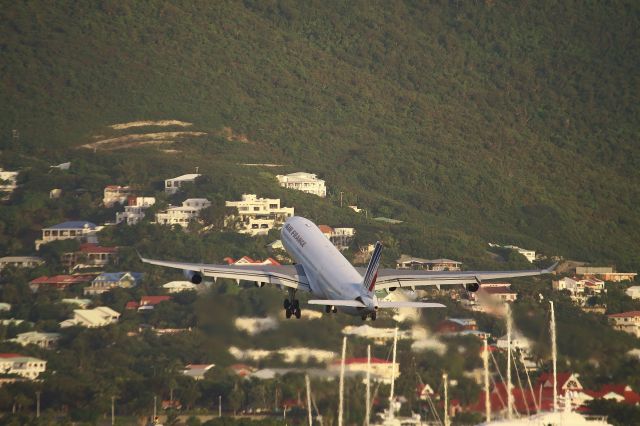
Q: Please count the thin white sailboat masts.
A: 8